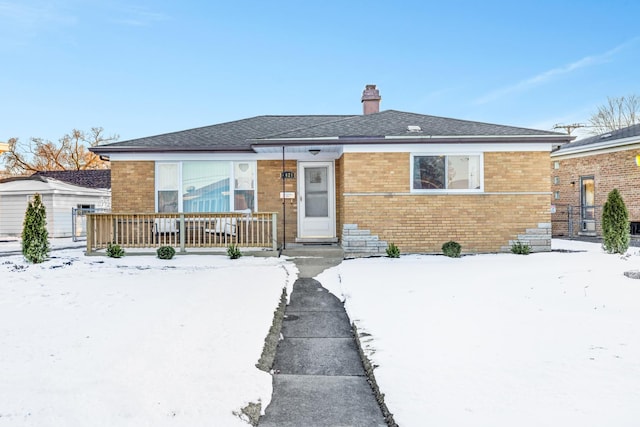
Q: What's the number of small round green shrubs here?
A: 6